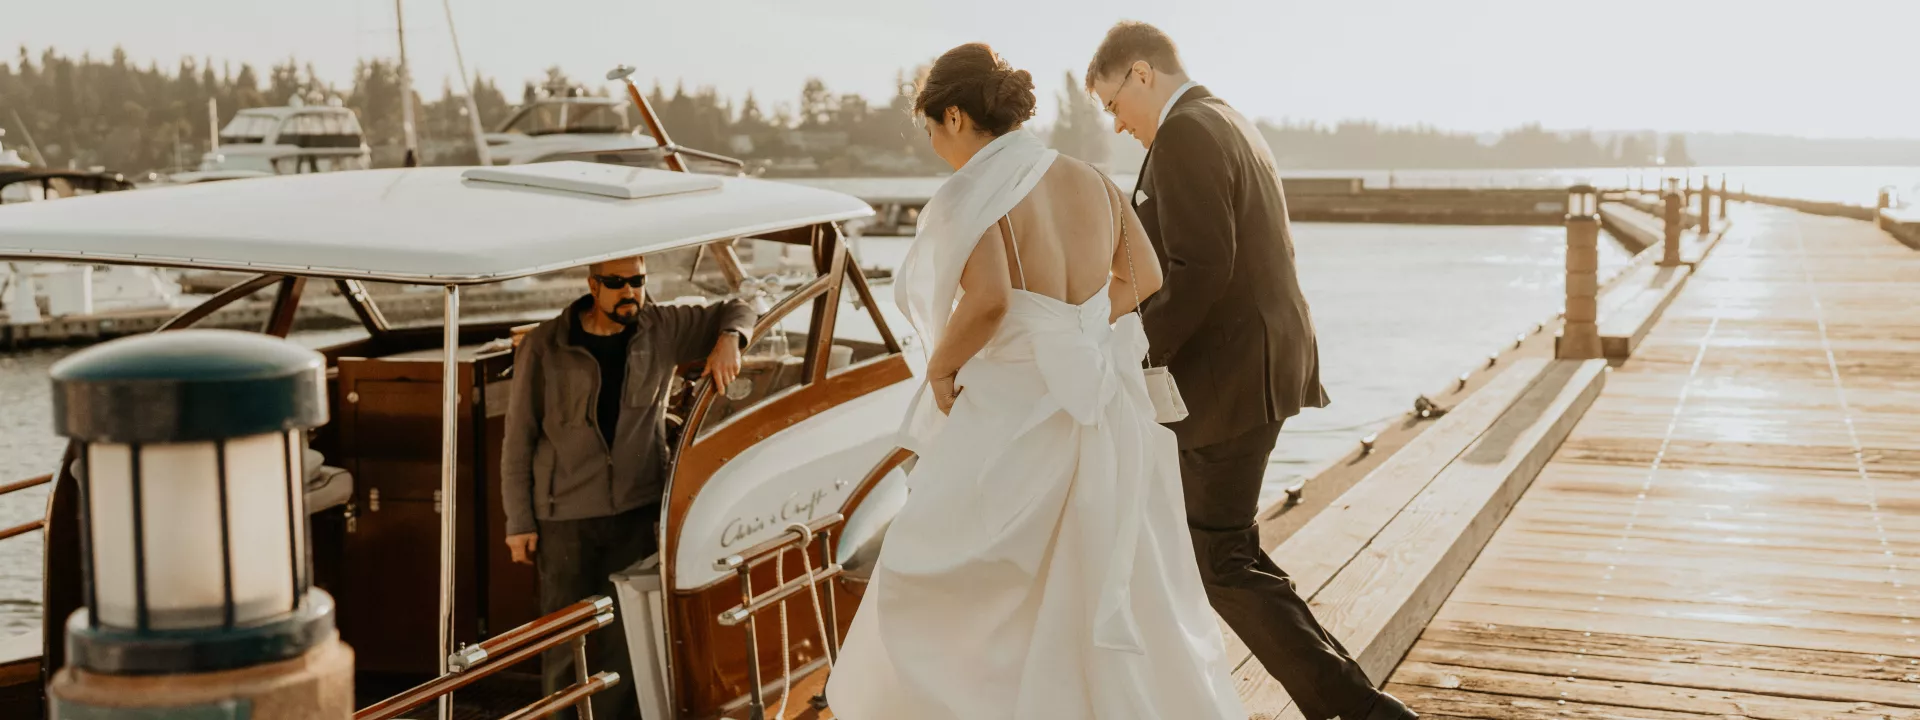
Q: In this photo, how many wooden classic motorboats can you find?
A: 1